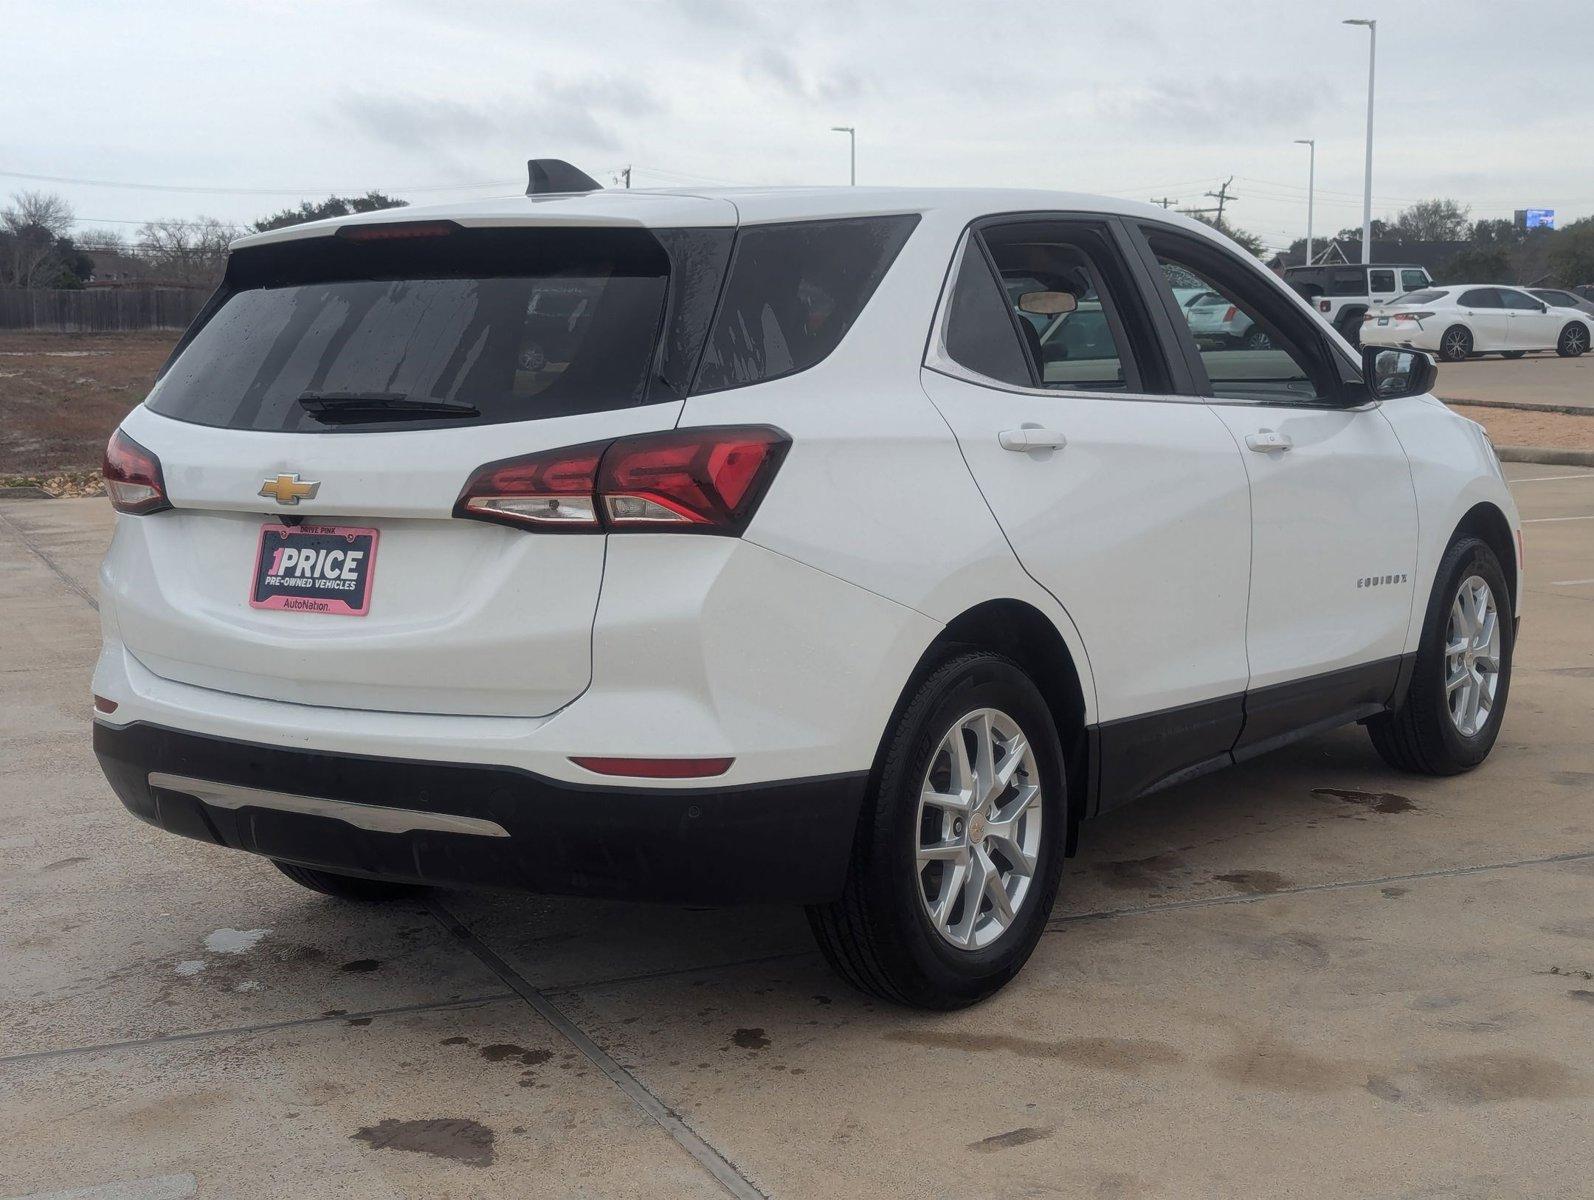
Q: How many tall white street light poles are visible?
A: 3